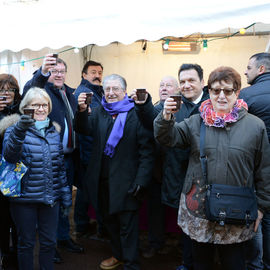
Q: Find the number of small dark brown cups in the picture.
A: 6